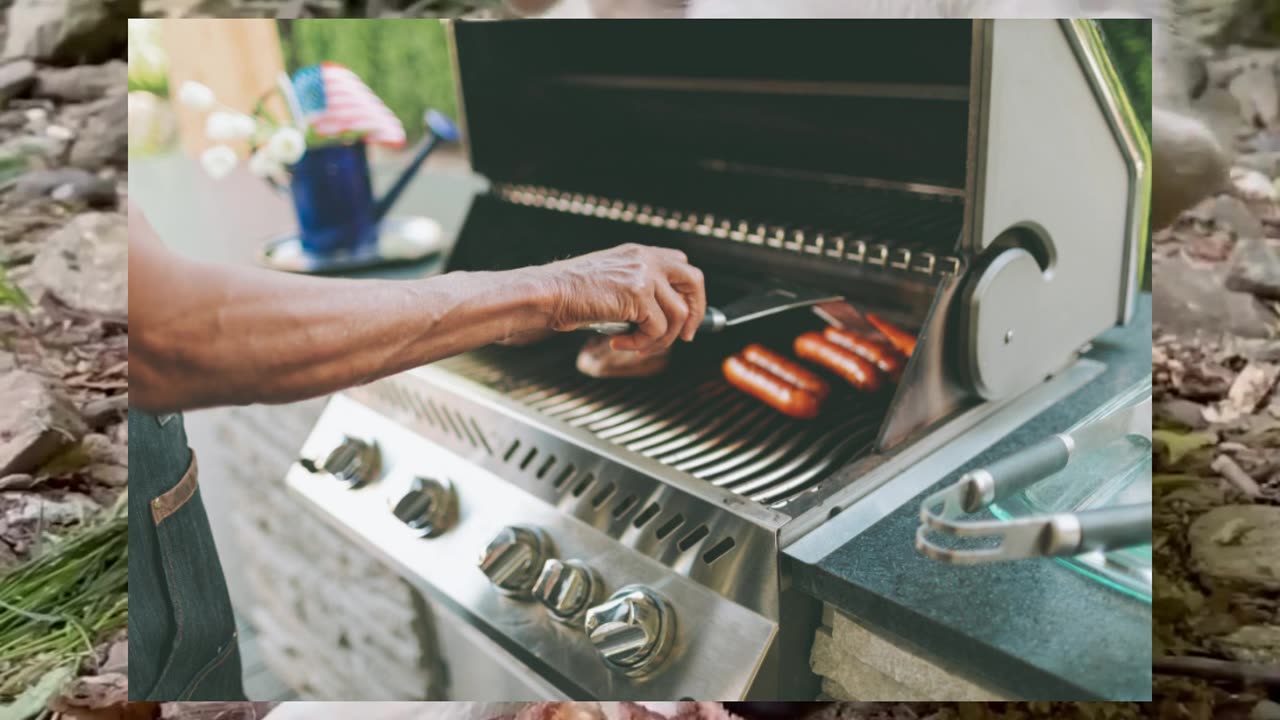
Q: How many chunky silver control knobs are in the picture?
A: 5